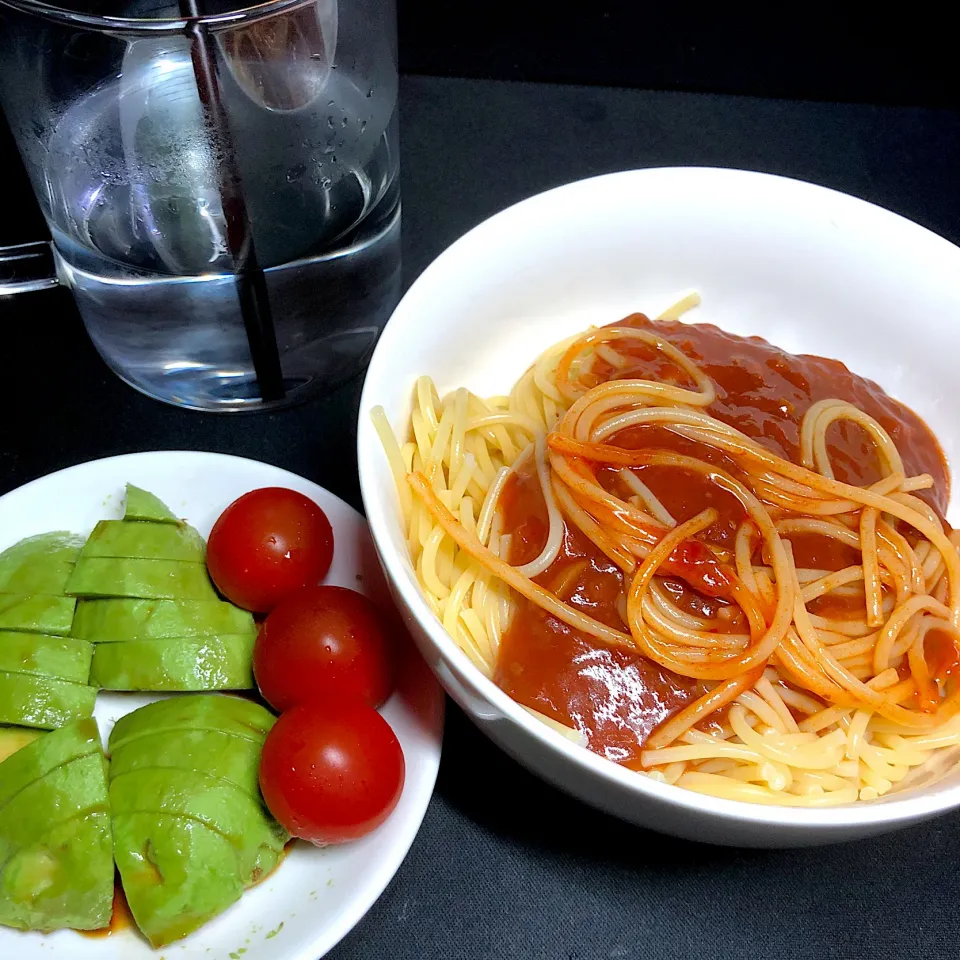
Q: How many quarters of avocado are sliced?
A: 4